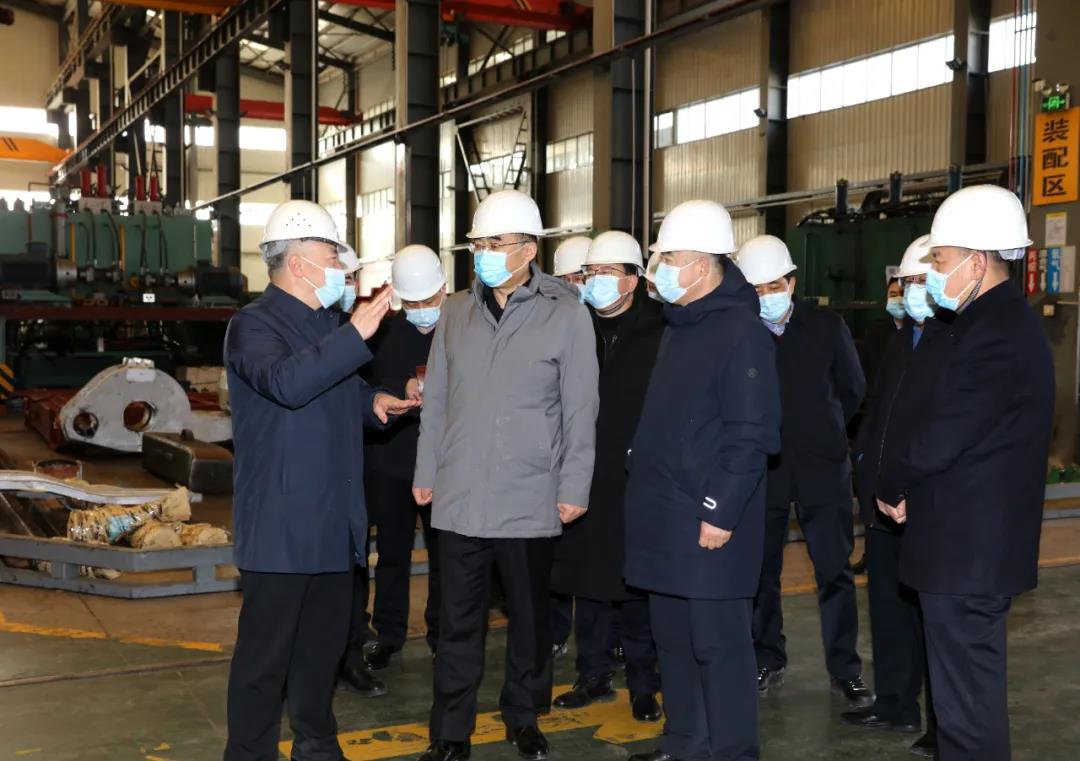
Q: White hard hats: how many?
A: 11